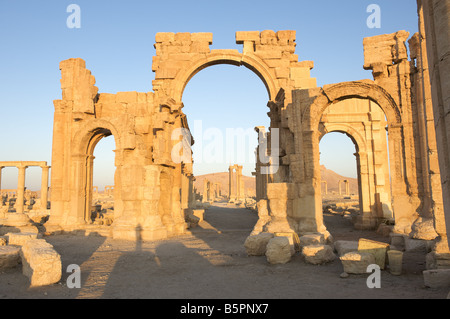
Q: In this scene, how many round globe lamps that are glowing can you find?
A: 0